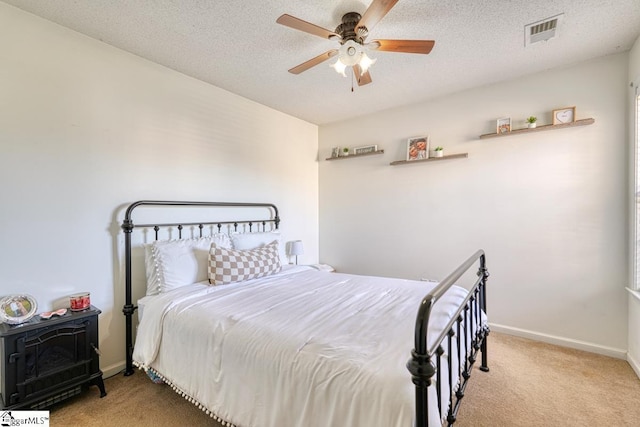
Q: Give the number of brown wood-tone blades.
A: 5